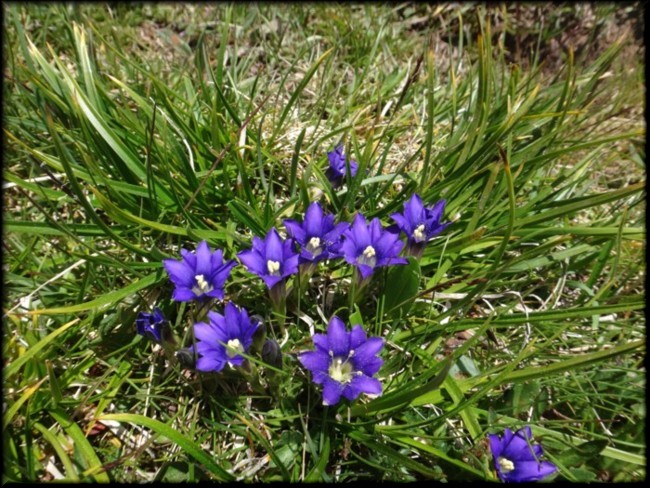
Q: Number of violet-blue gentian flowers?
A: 10